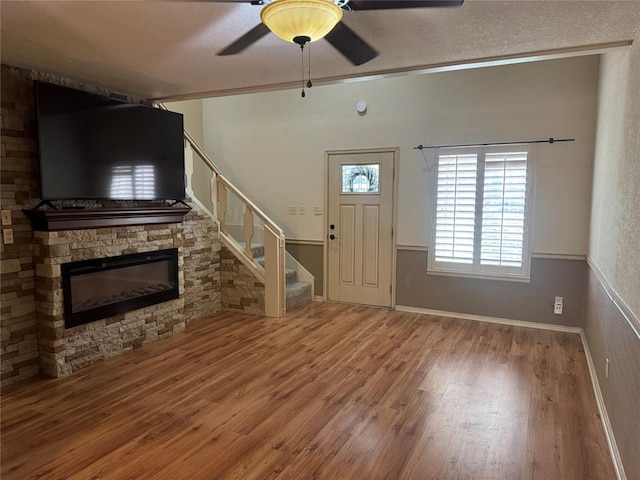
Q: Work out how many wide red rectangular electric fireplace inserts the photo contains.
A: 0